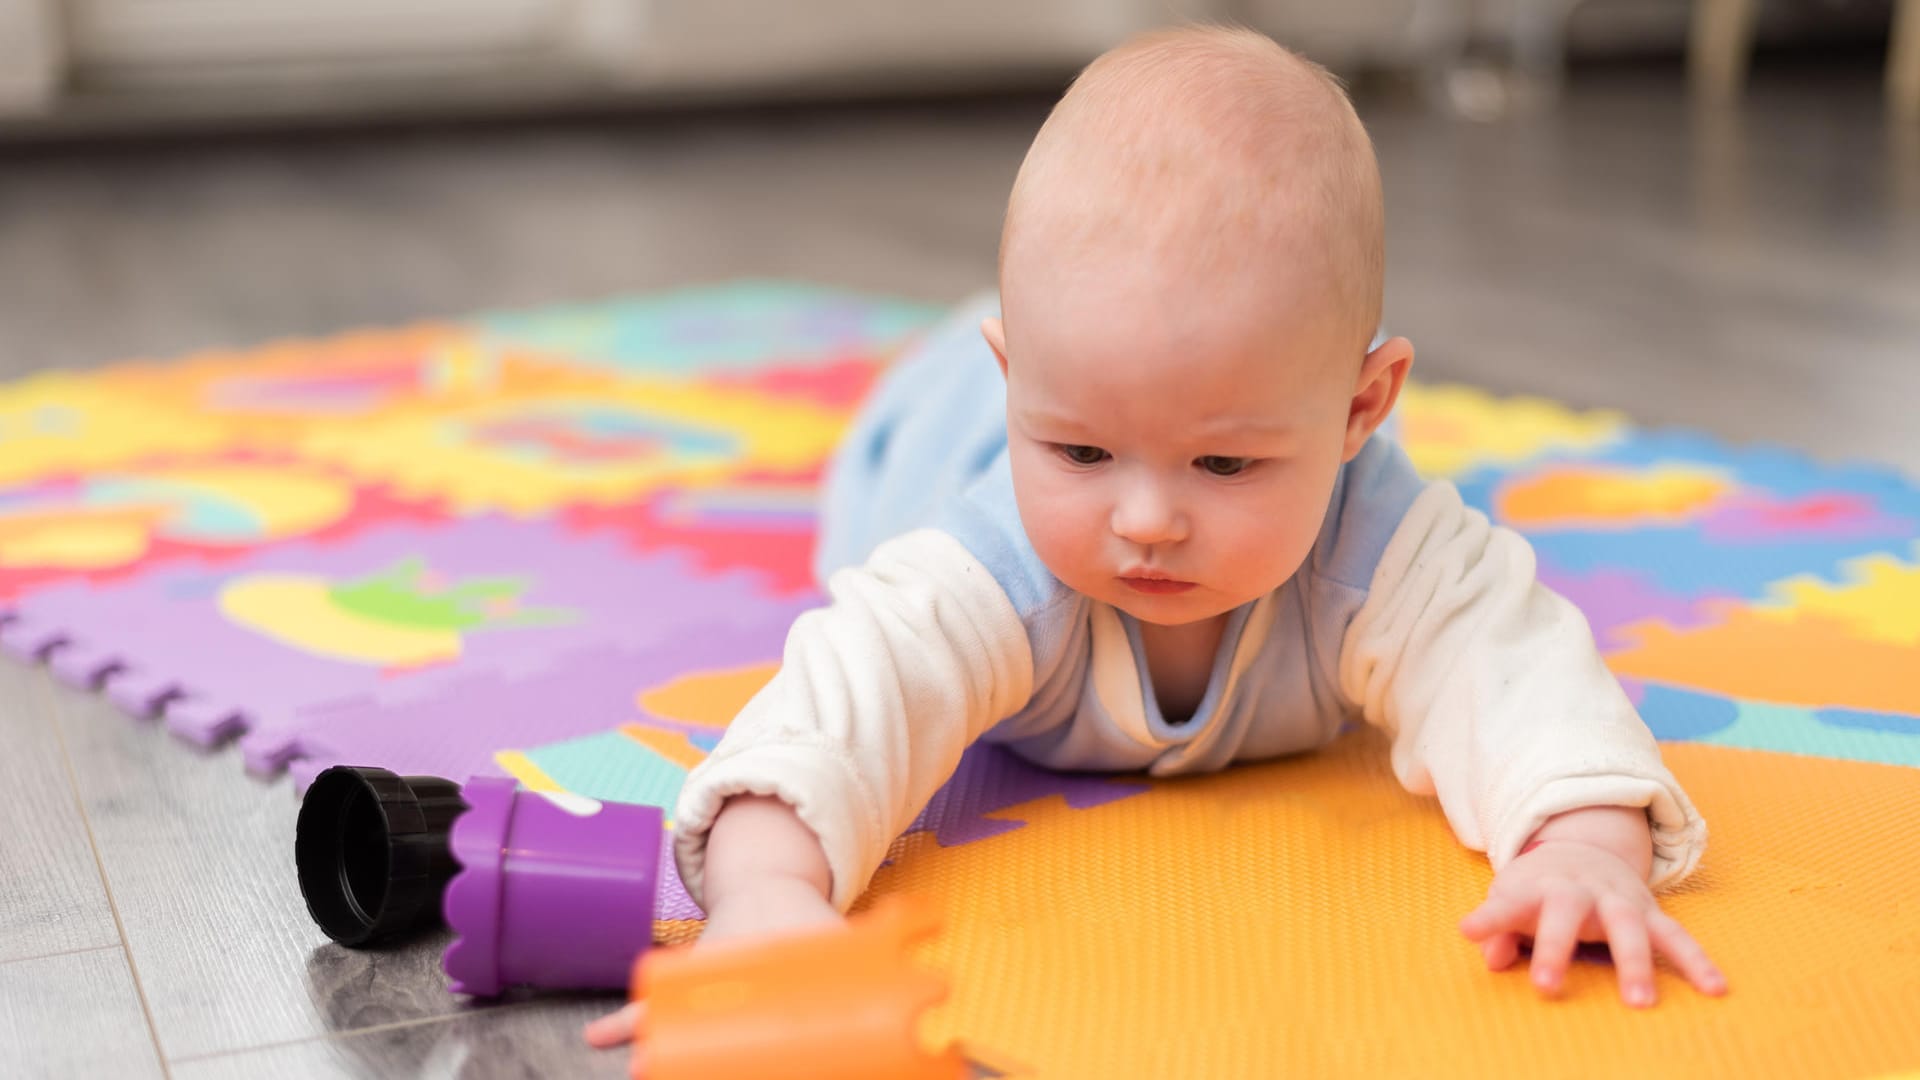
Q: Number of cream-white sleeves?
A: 2